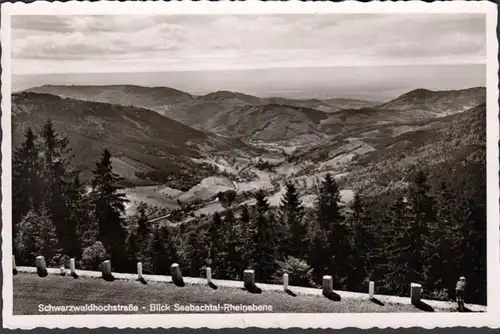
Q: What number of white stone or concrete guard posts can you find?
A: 12